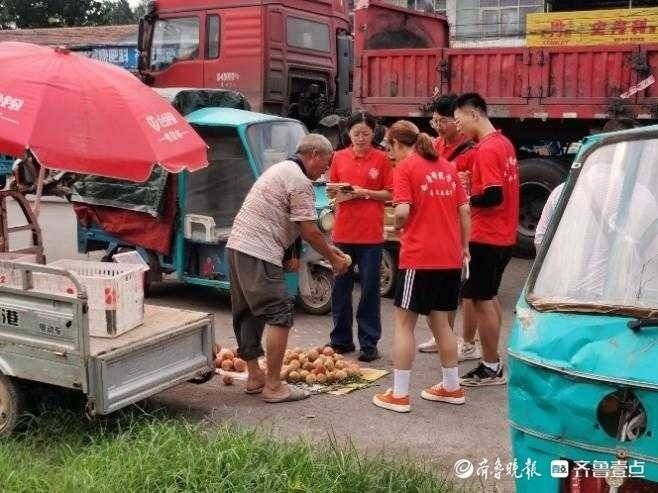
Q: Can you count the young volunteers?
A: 4